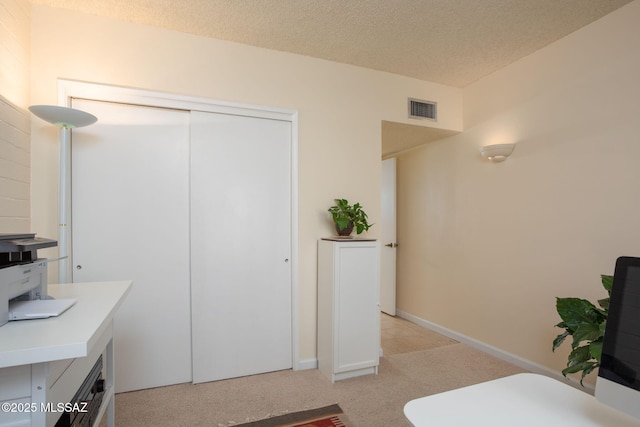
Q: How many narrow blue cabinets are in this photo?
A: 0